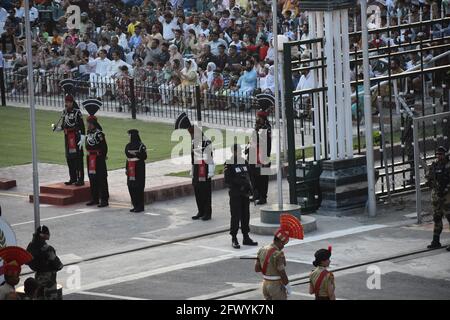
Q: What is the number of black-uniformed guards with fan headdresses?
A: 4